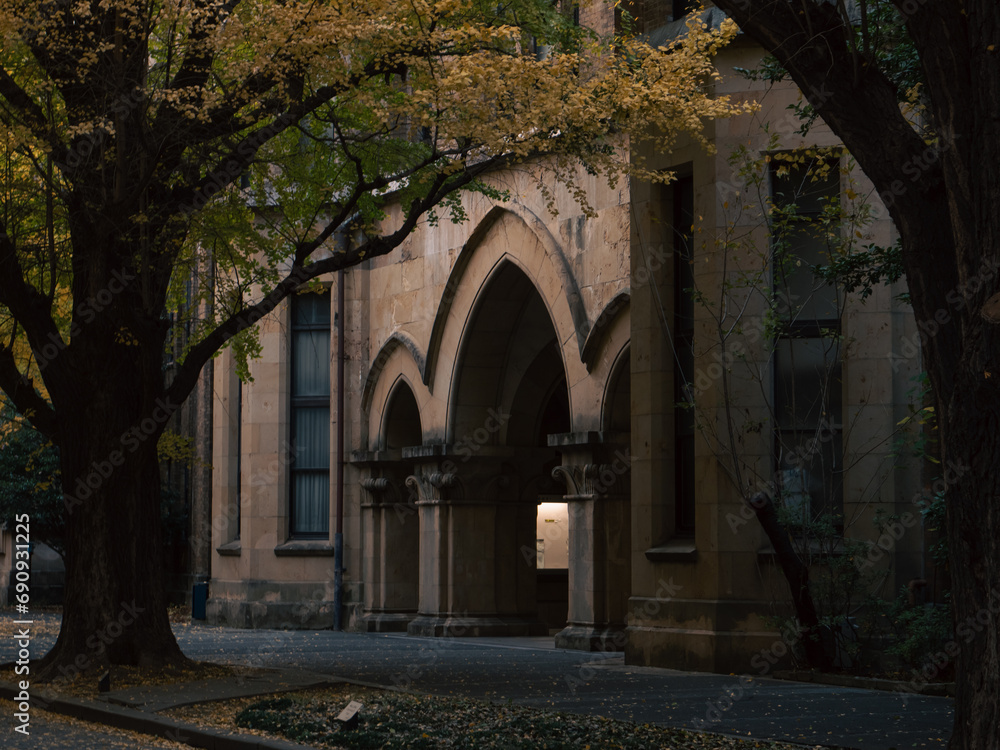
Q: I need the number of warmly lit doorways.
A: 1